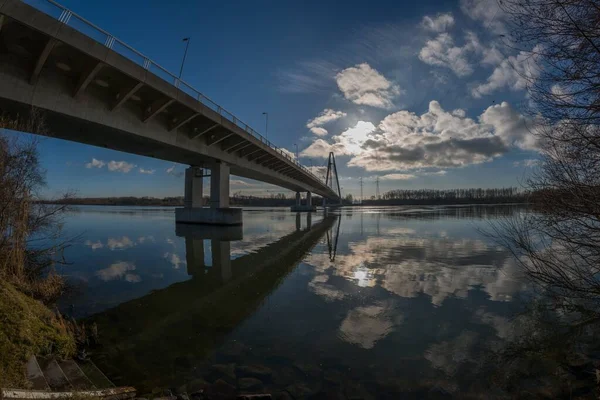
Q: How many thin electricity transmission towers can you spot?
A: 2